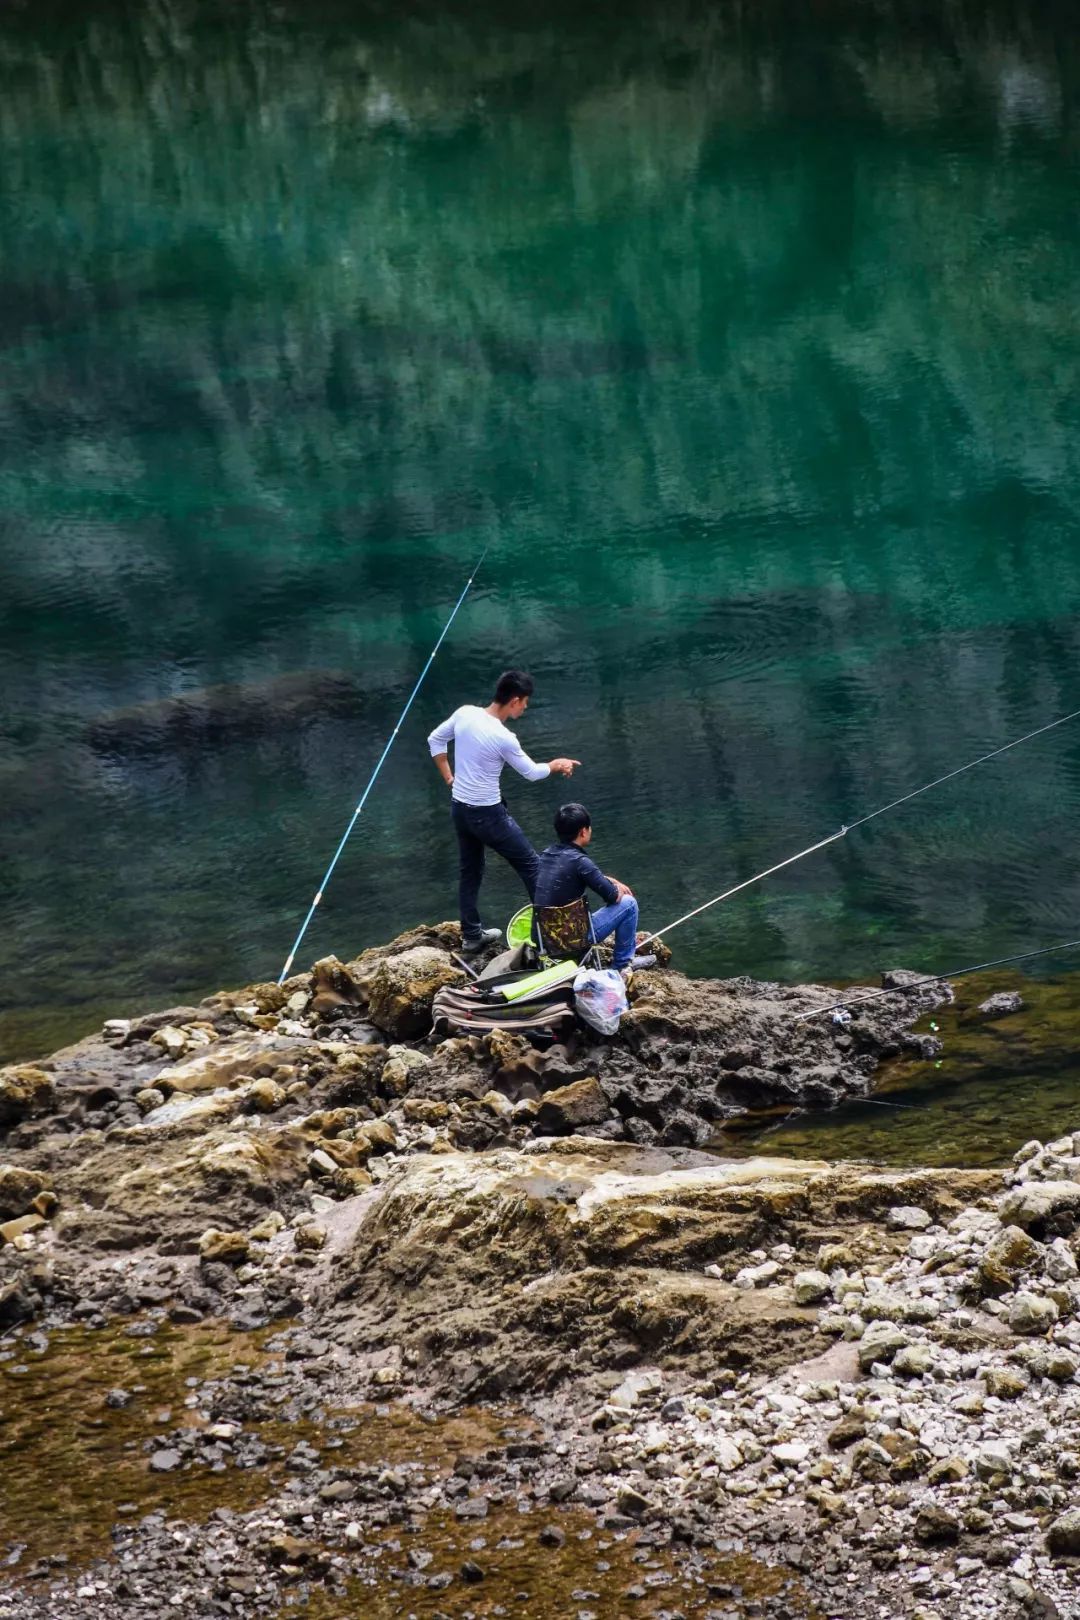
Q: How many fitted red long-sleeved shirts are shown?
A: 0